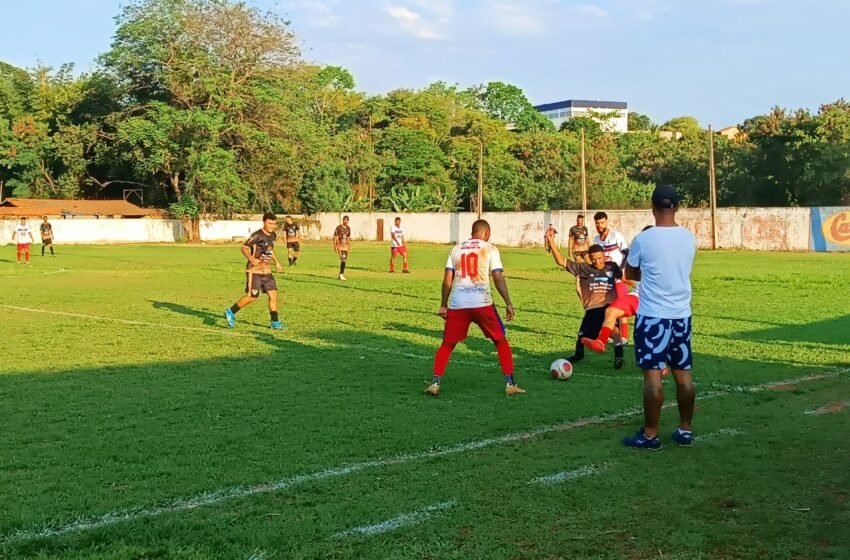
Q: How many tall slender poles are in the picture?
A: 3